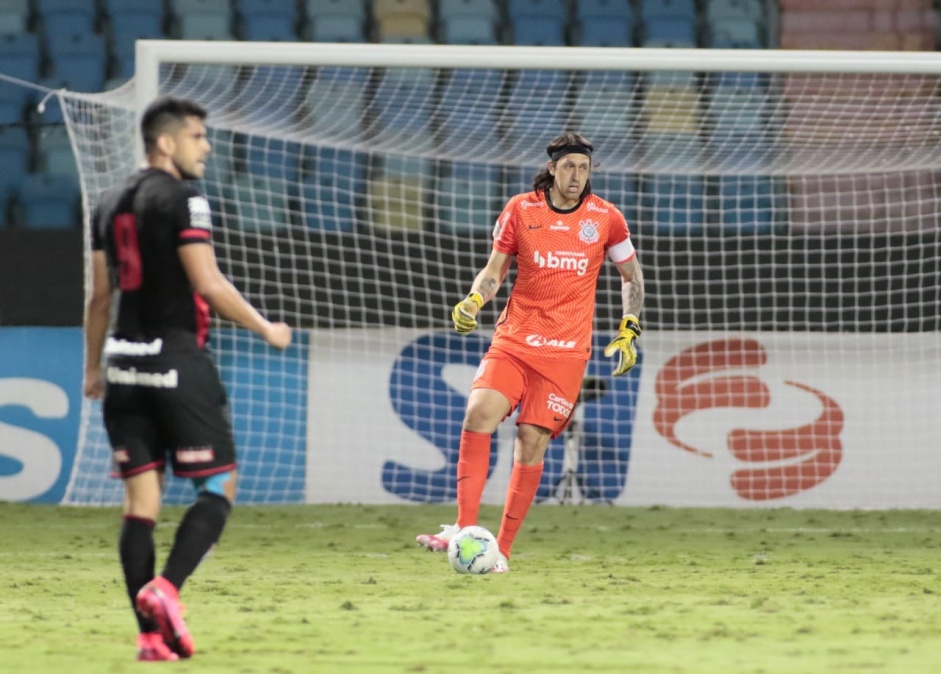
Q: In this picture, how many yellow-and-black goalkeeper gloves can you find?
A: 2